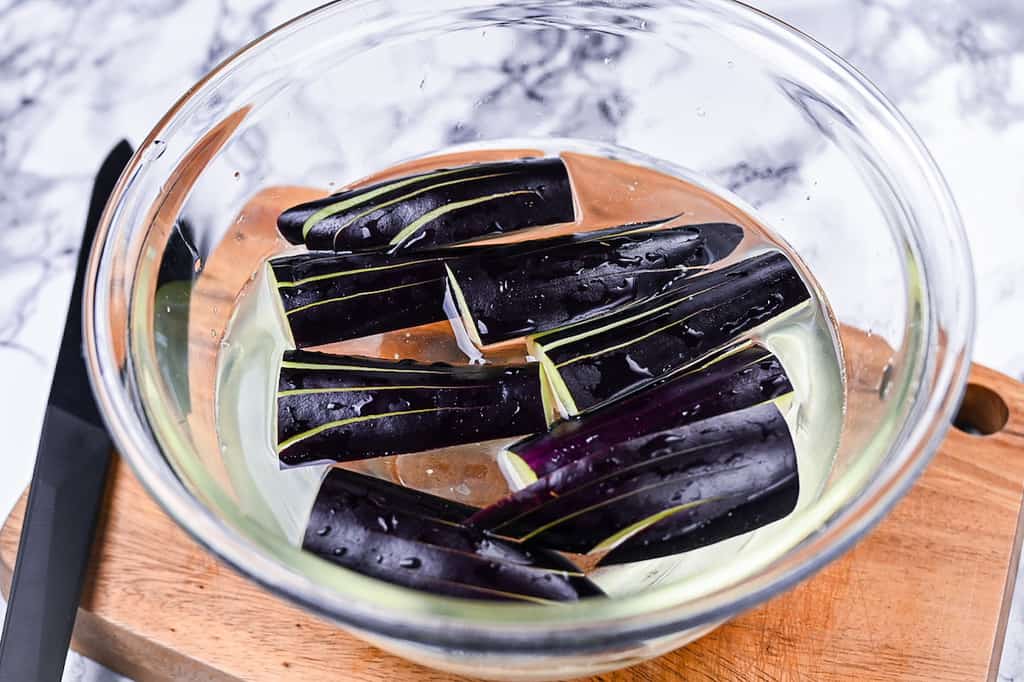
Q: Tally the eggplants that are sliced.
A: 8